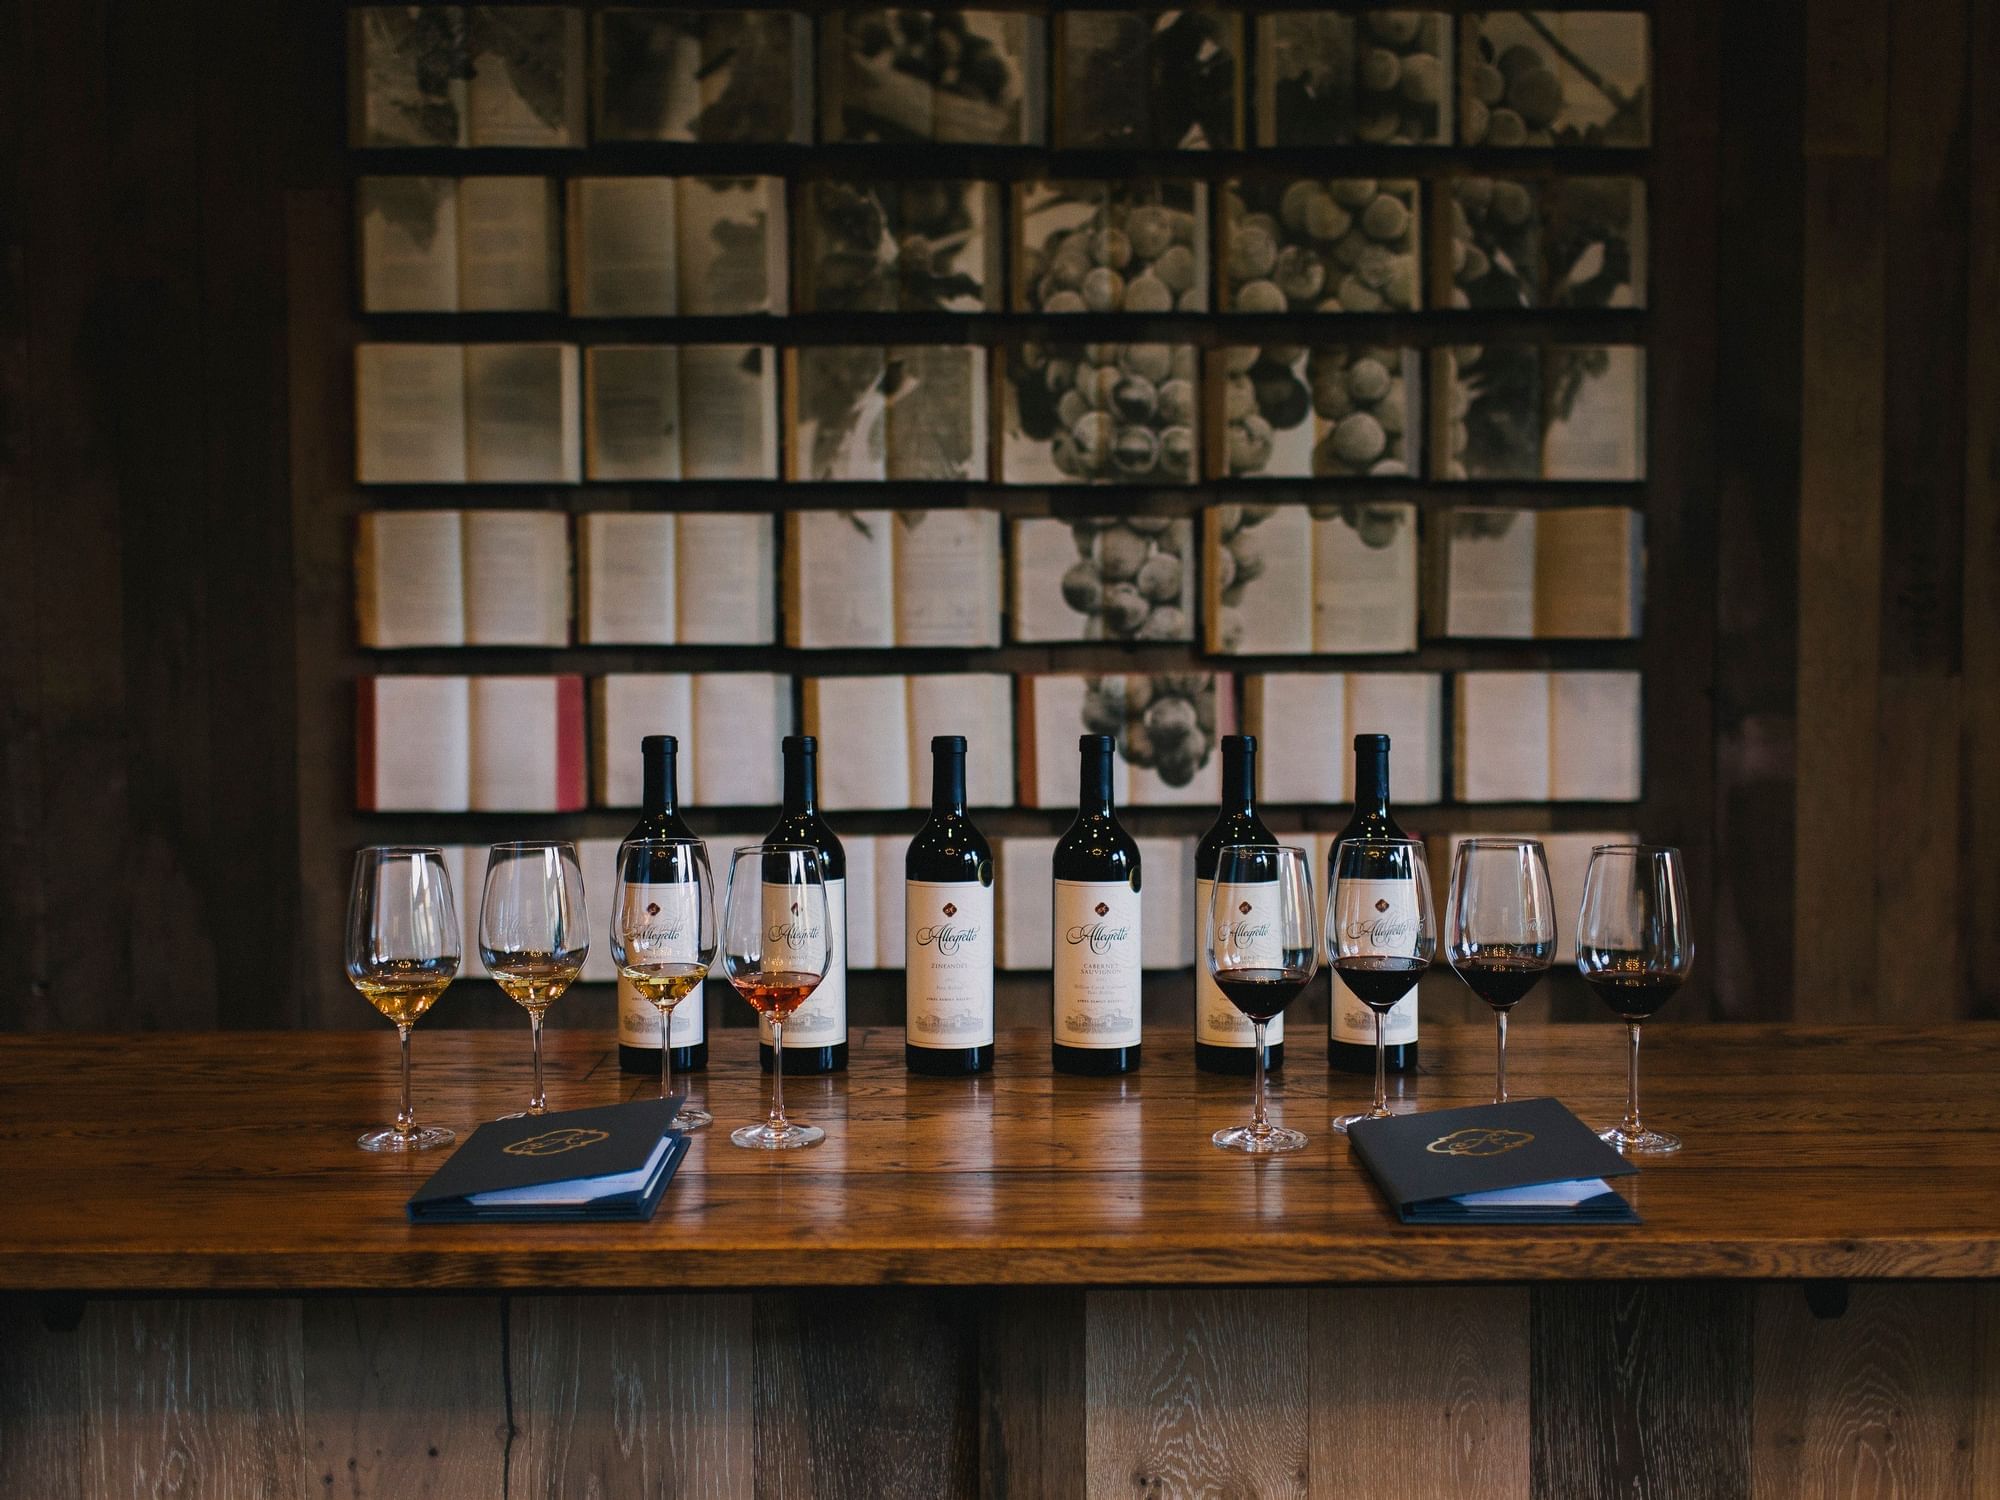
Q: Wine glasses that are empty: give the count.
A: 0